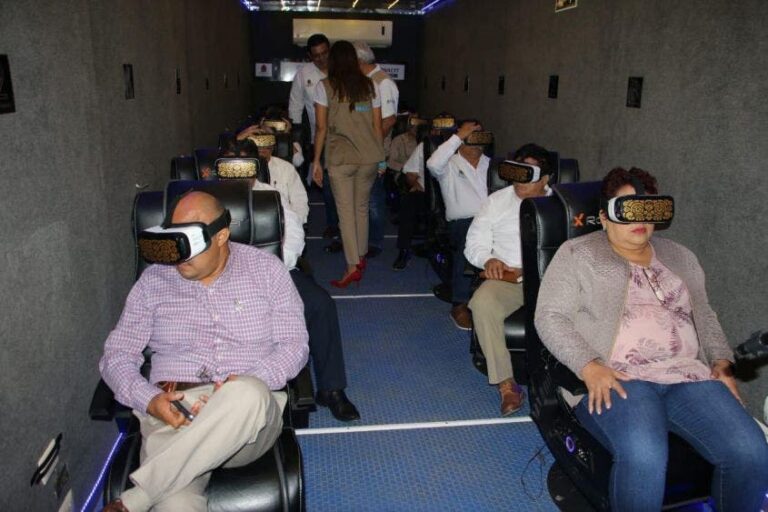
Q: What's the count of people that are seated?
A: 9